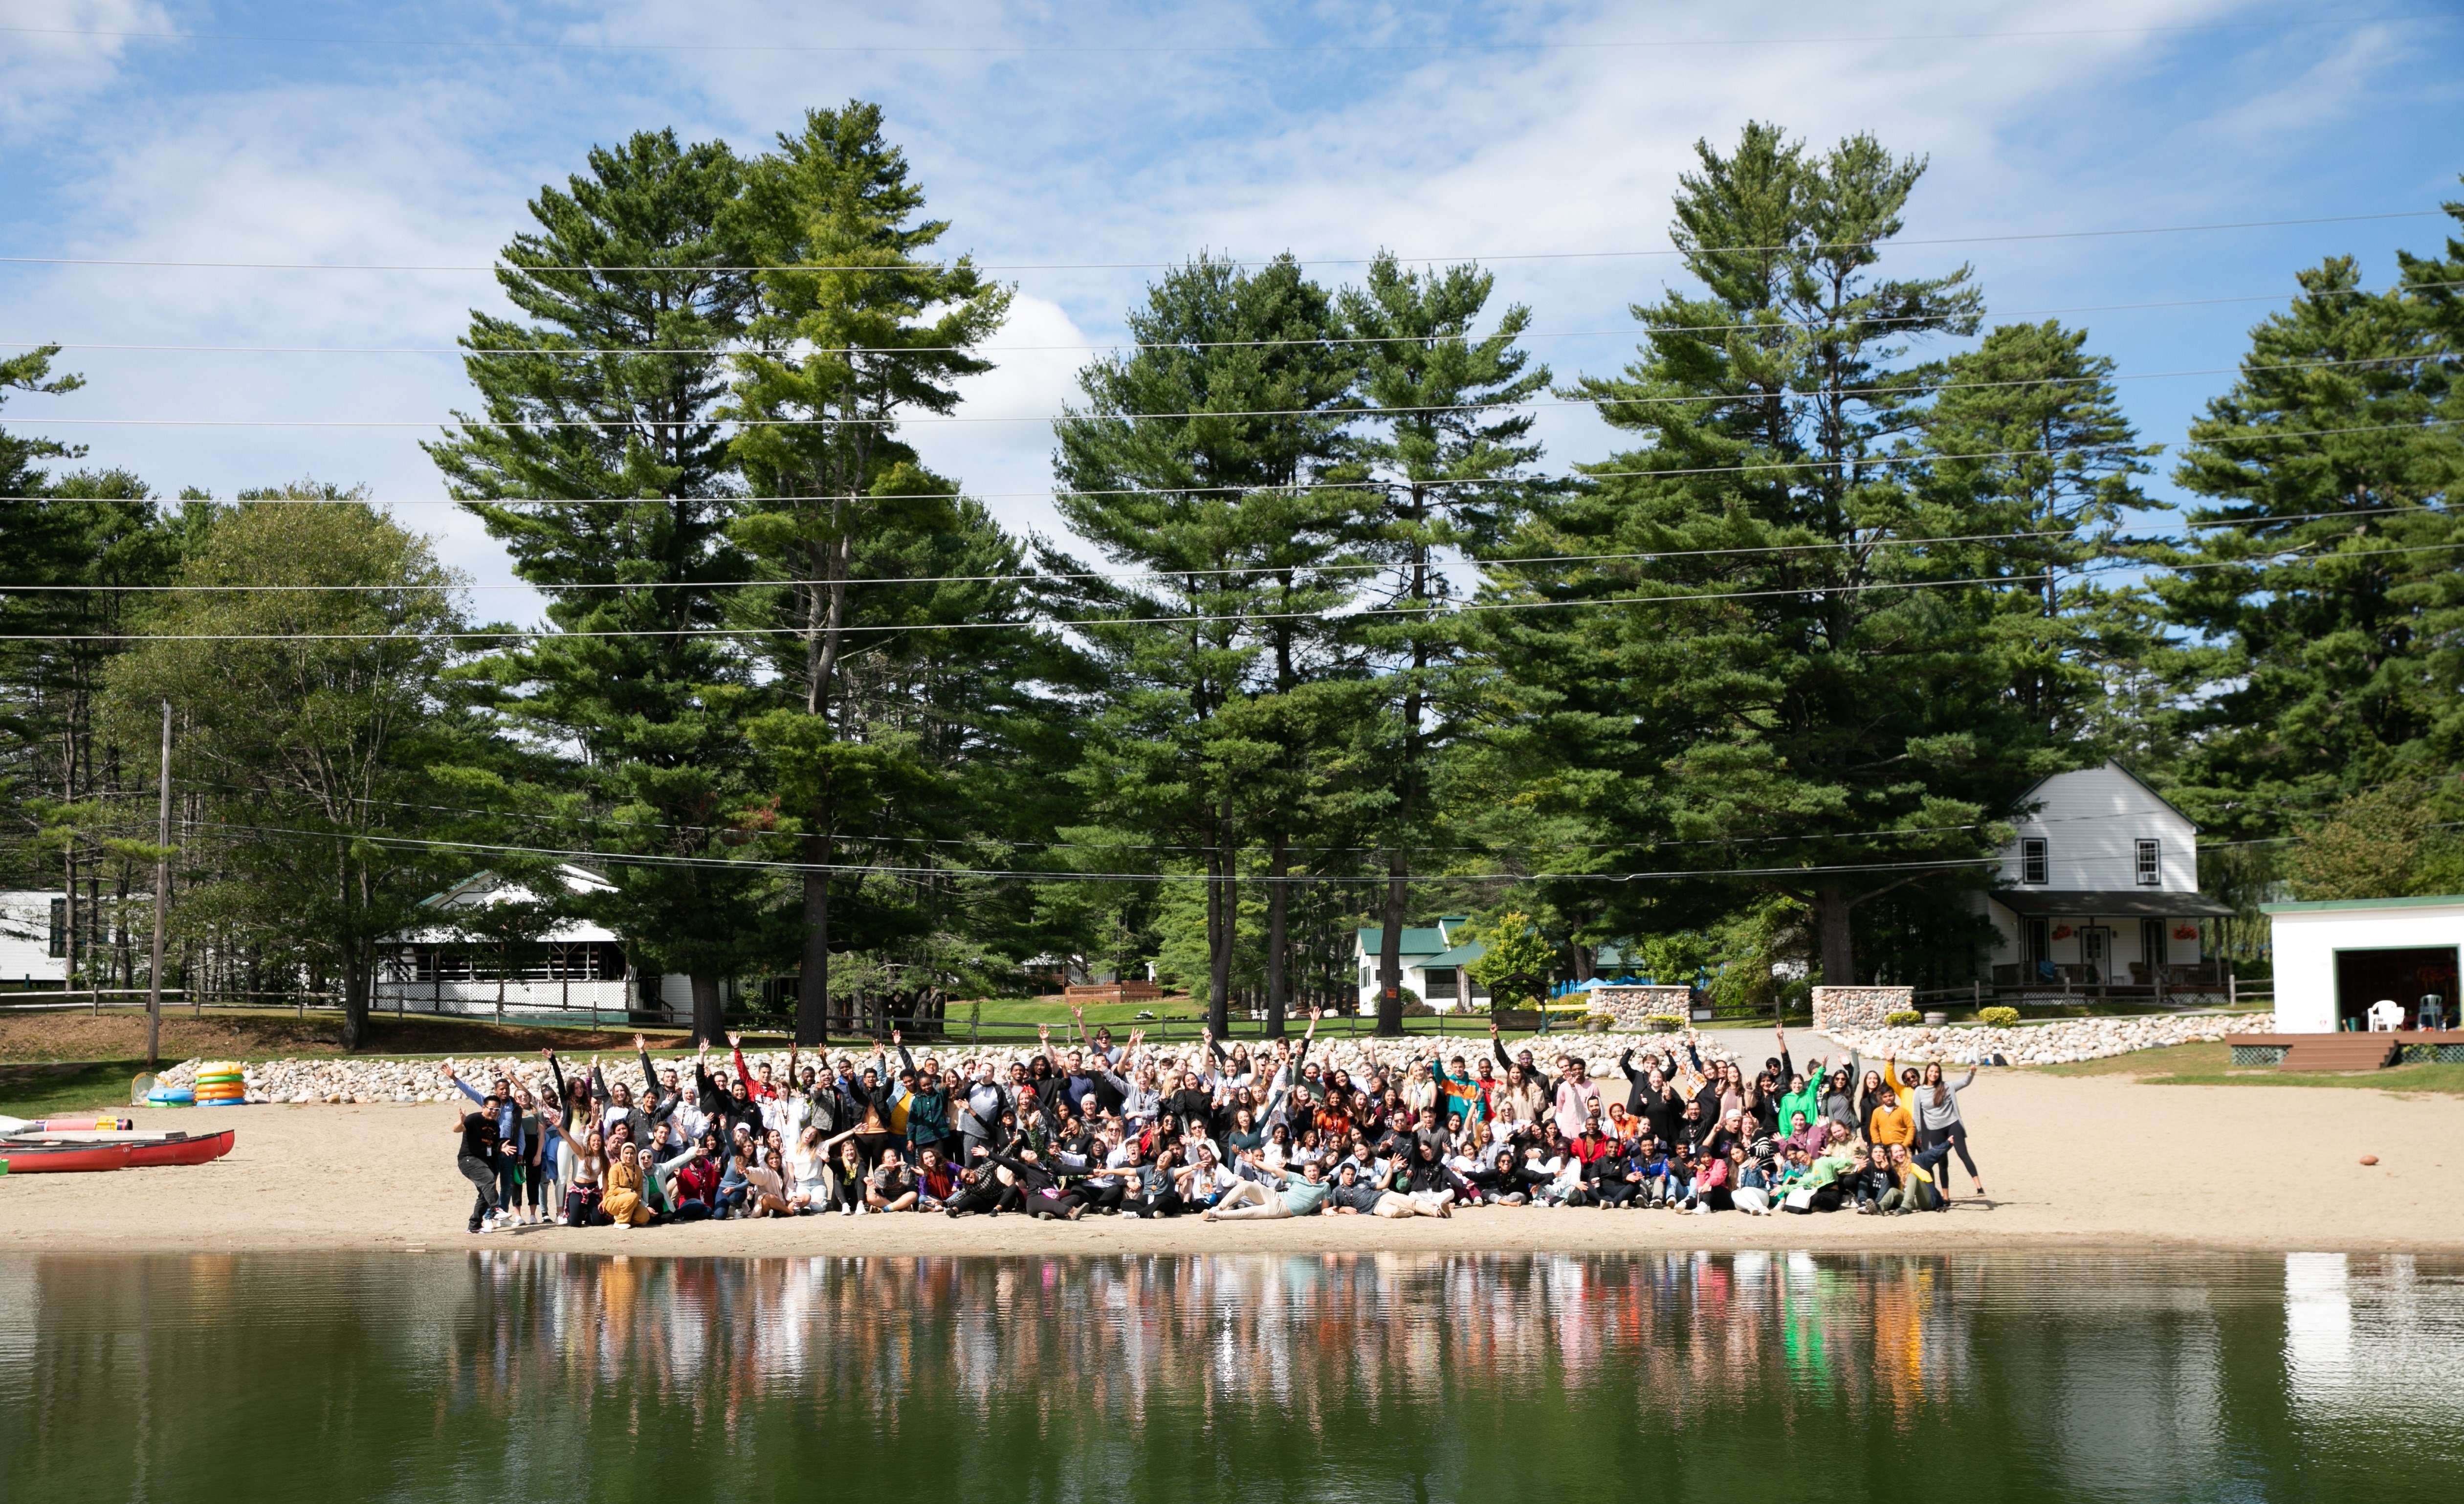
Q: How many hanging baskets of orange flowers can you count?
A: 2